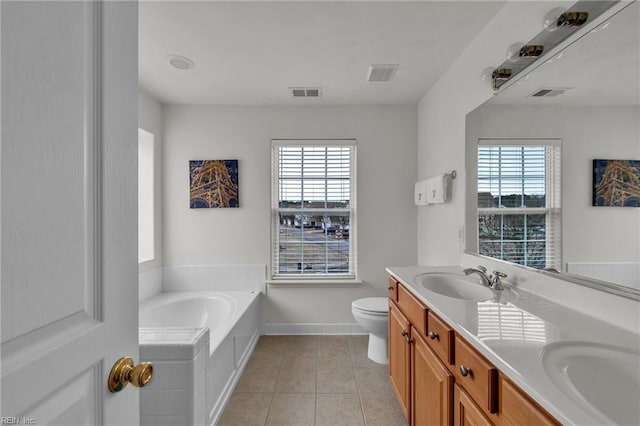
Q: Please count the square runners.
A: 0